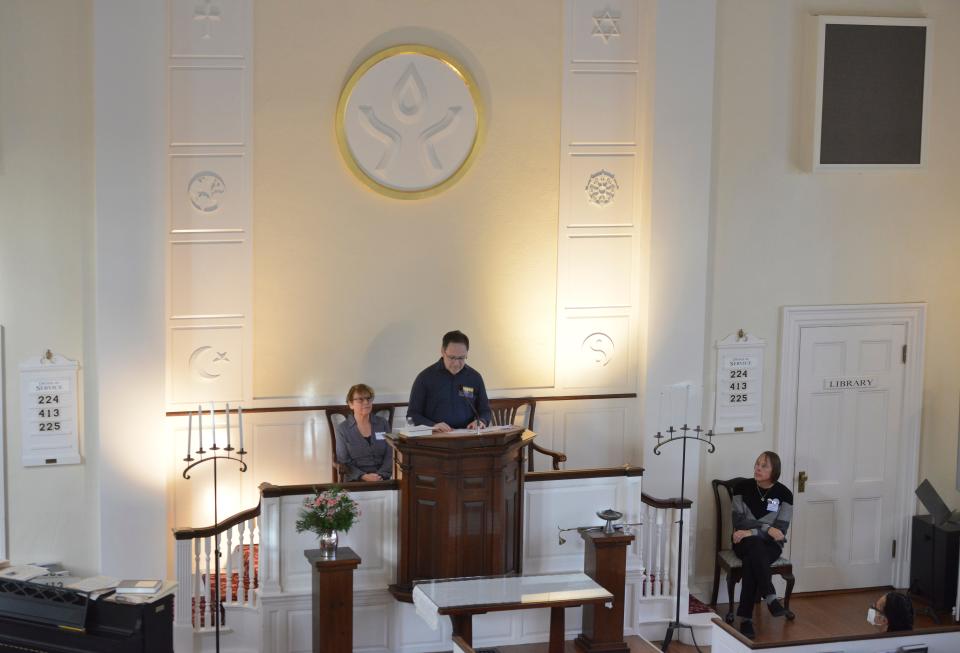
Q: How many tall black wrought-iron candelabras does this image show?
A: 2